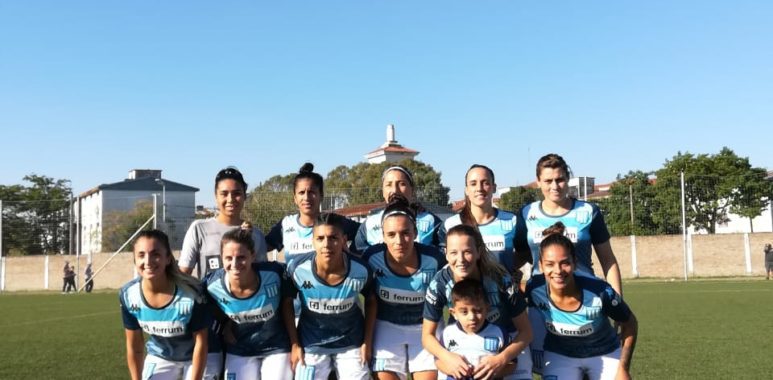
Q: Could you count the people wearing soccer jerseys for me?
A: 12